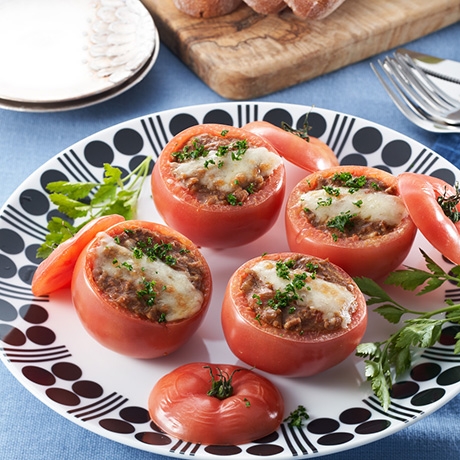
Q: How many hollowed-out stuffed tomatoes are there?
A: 4